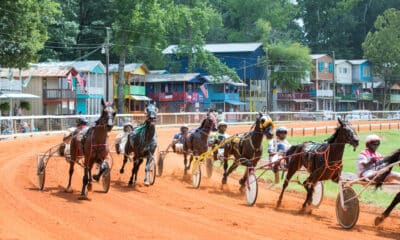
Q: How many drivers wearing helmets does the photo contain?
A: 6